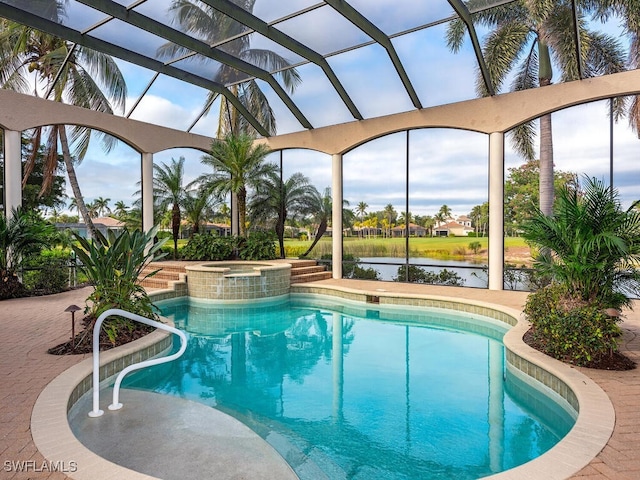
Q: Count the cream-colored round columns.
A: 5